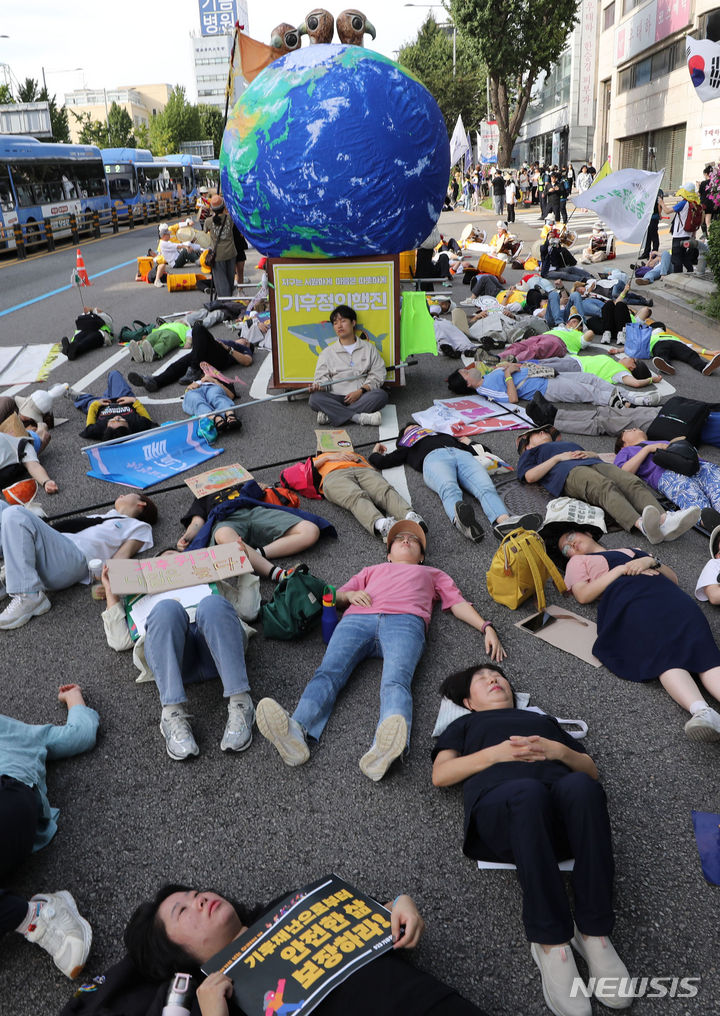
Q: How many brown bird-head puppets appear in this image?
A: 3